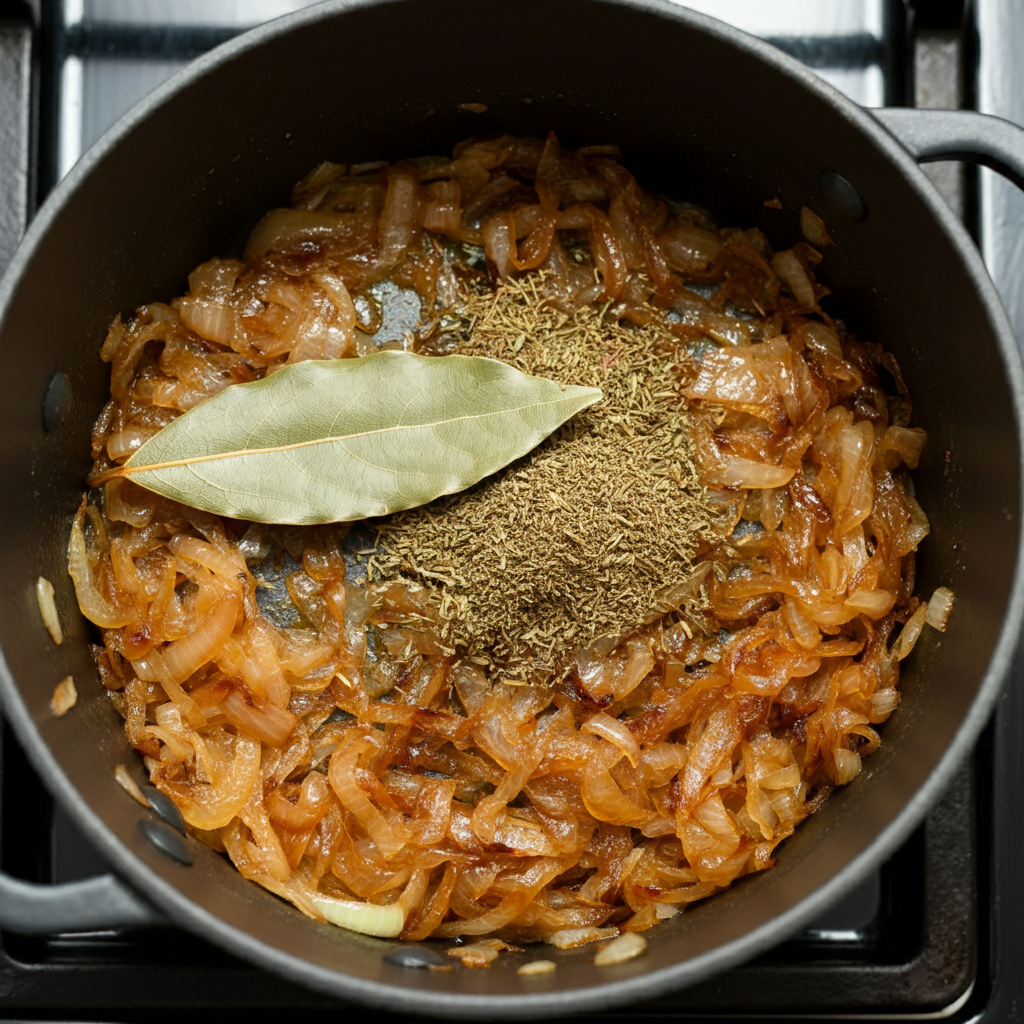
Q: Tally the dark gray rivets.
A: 5